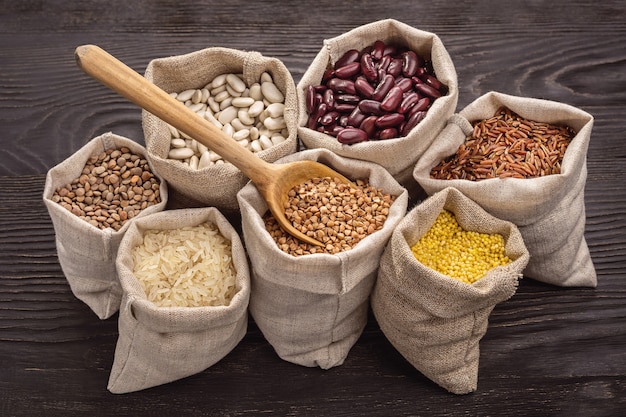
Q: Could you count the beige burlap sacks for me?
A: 7